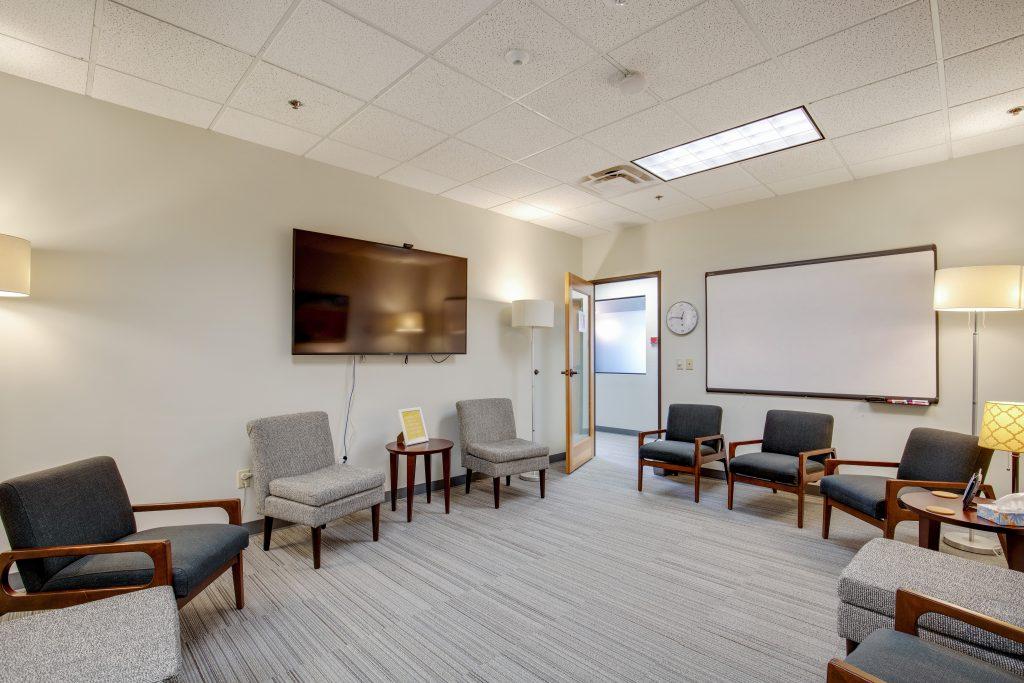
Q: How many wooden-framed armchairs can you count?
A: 5